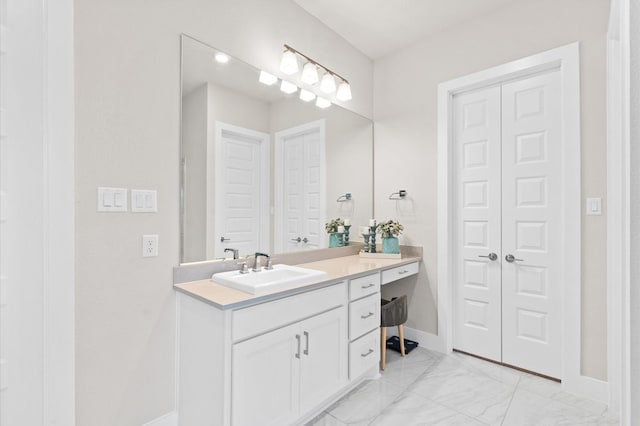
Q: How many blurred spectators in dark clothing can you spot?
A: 0